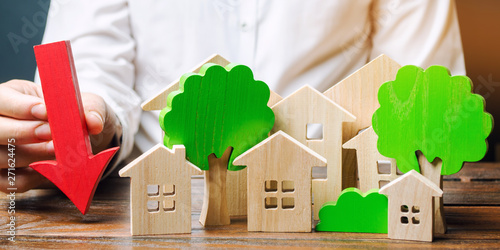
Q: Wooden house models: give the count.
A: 7